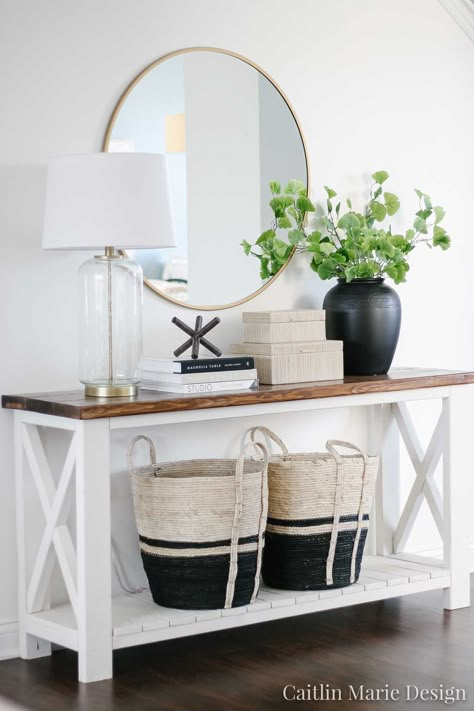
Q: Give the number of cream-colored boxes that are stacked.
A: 2